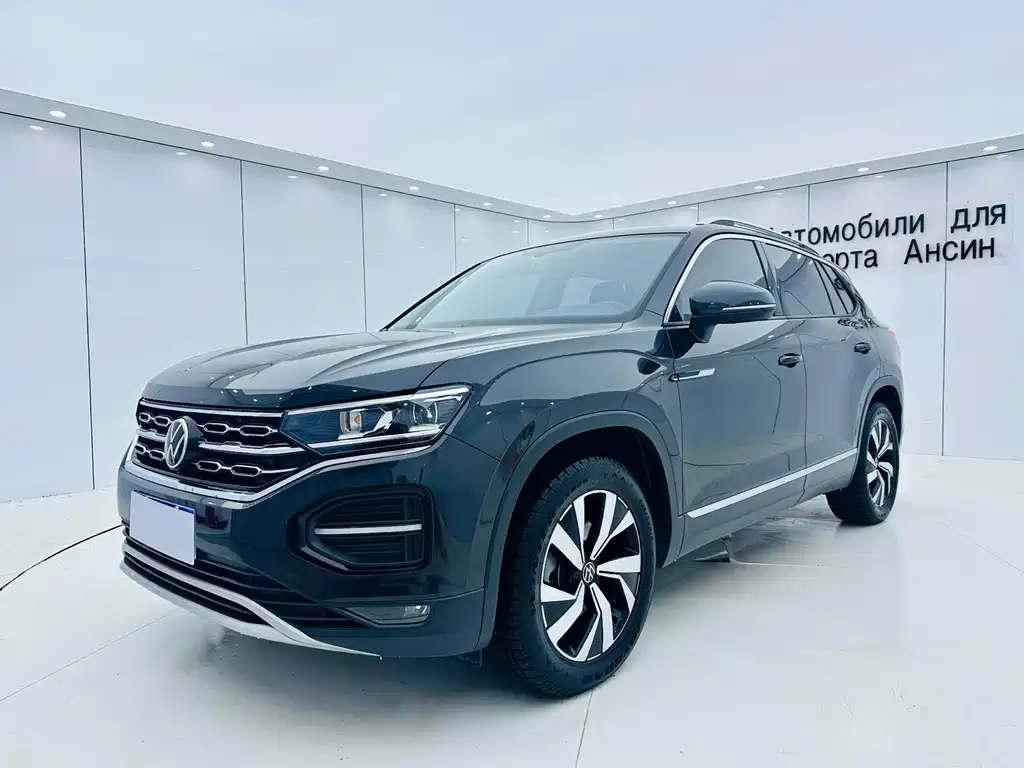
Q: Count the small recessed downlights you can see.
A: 11